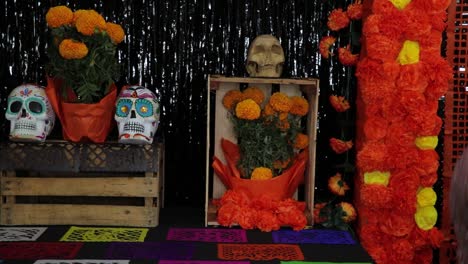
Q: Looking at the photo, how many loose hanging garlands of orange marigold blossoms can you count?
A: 1